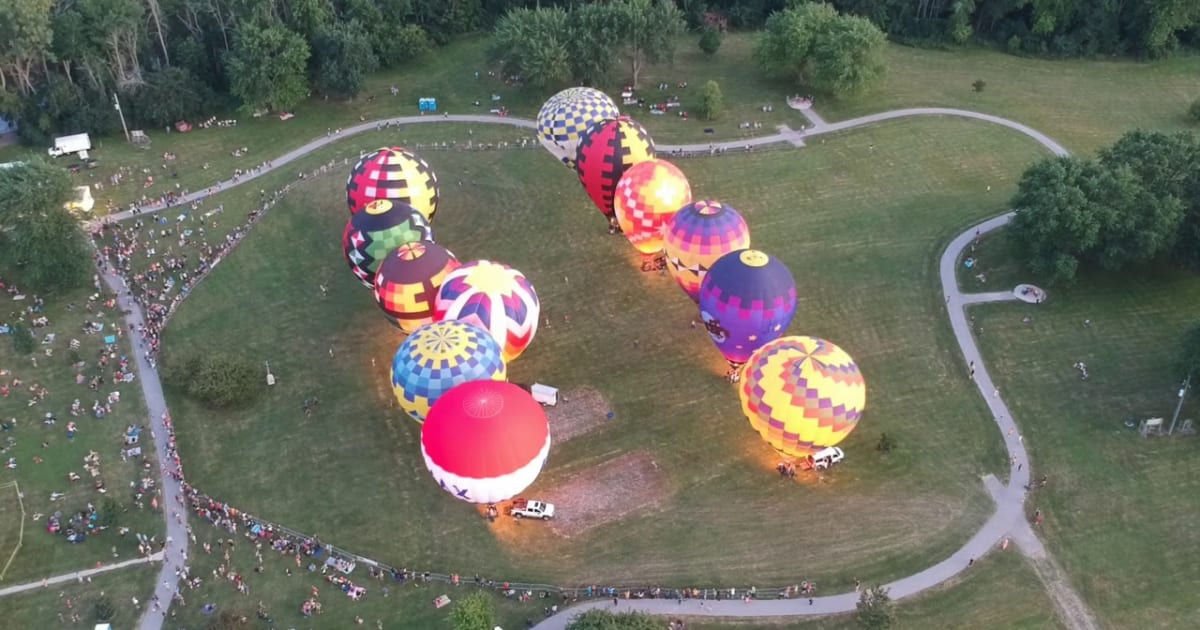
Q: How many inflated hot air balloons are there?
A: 12